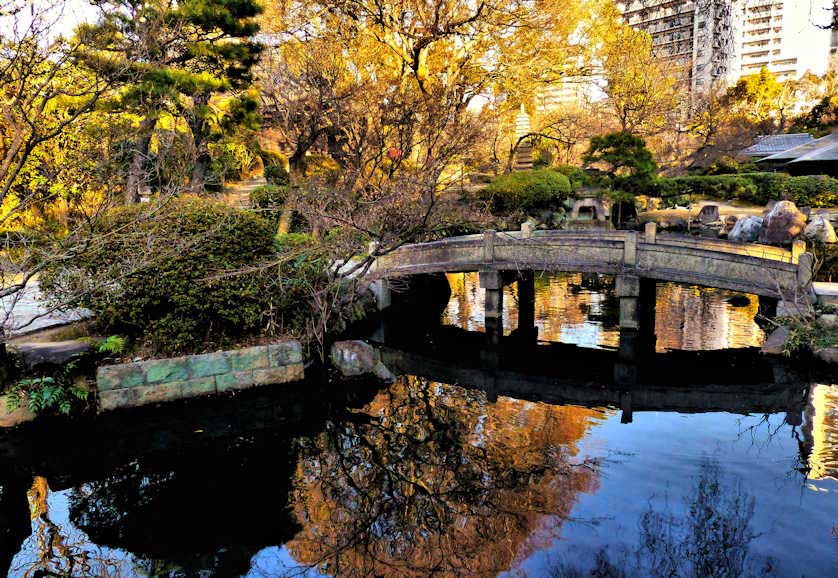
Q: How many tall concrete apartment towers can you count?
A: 2